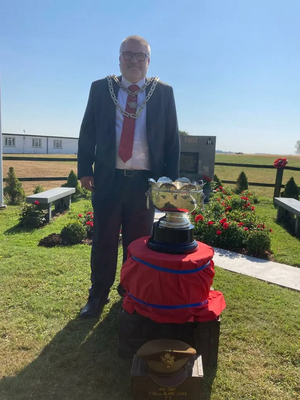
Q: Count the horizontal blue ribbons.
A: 2